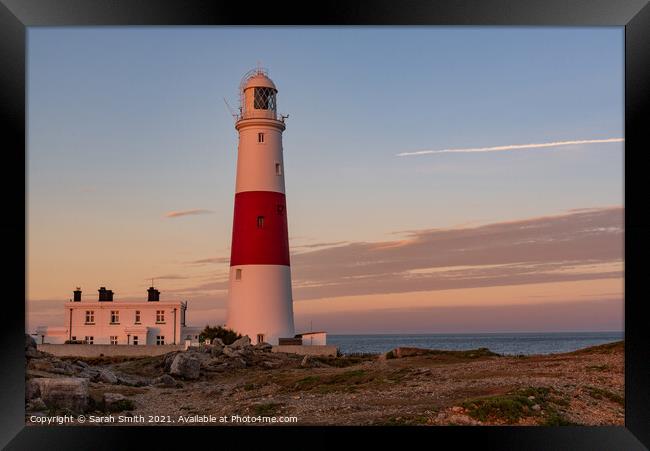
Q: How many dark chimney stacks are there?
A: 3